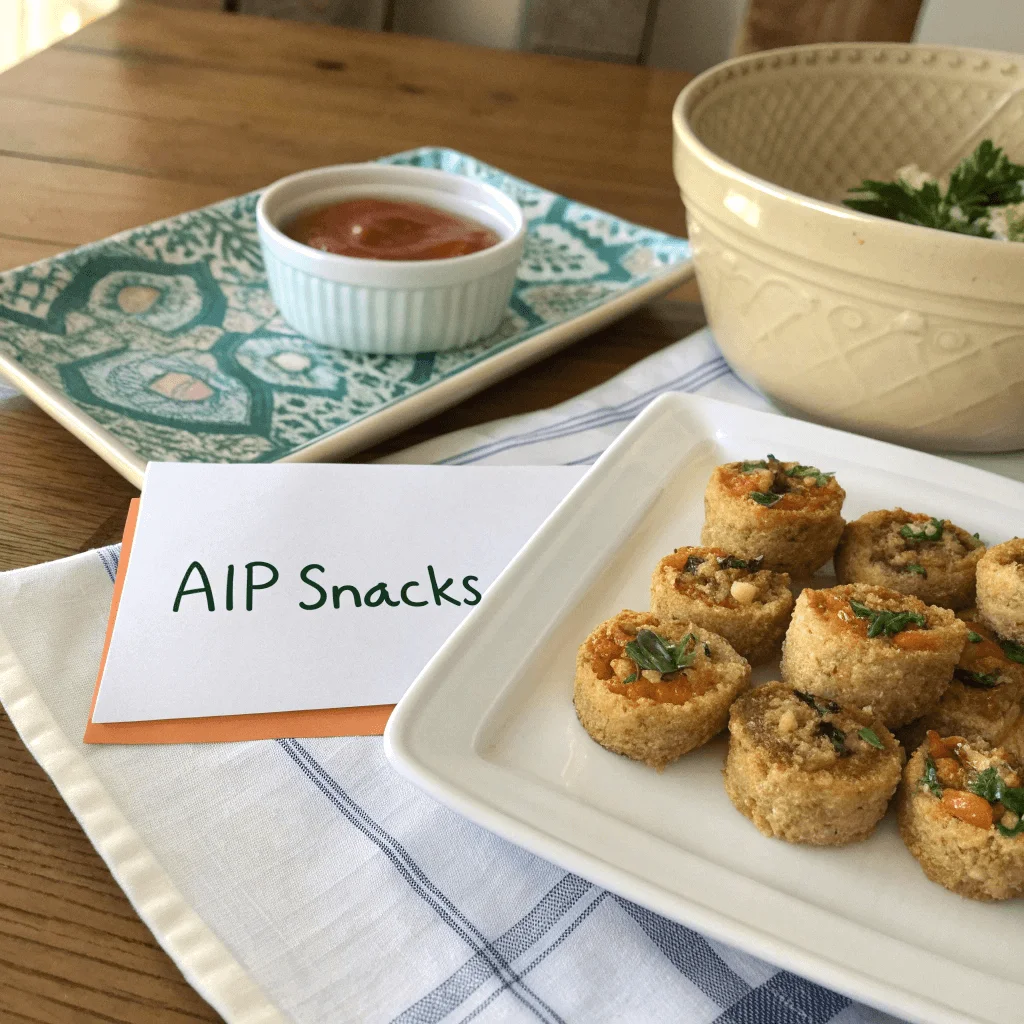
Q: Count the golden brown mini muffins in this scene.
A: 9